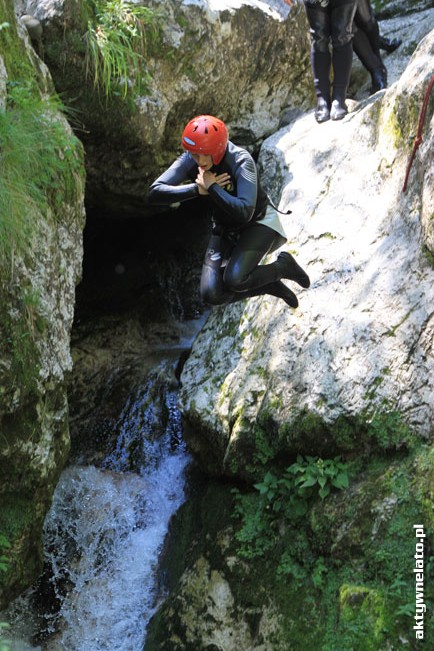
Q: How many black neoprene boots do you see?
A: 6